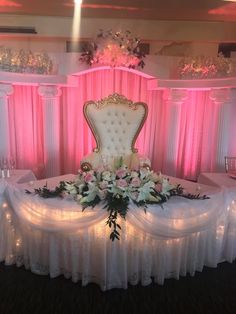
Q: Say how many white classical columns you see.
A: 4